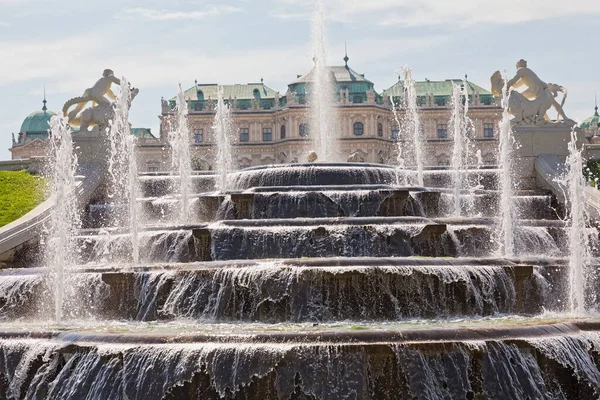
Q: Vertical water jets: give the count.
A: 9